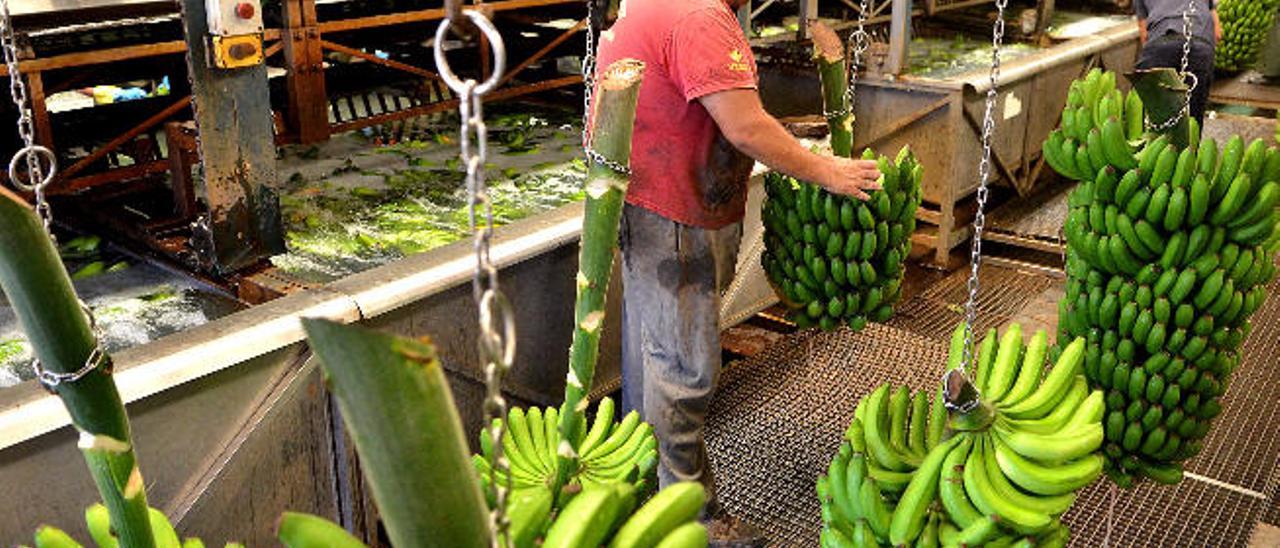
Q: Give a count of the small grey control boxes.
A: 1